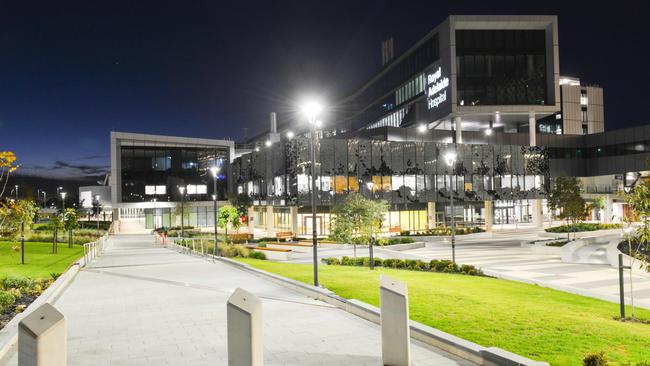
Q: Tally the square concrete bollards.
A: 3